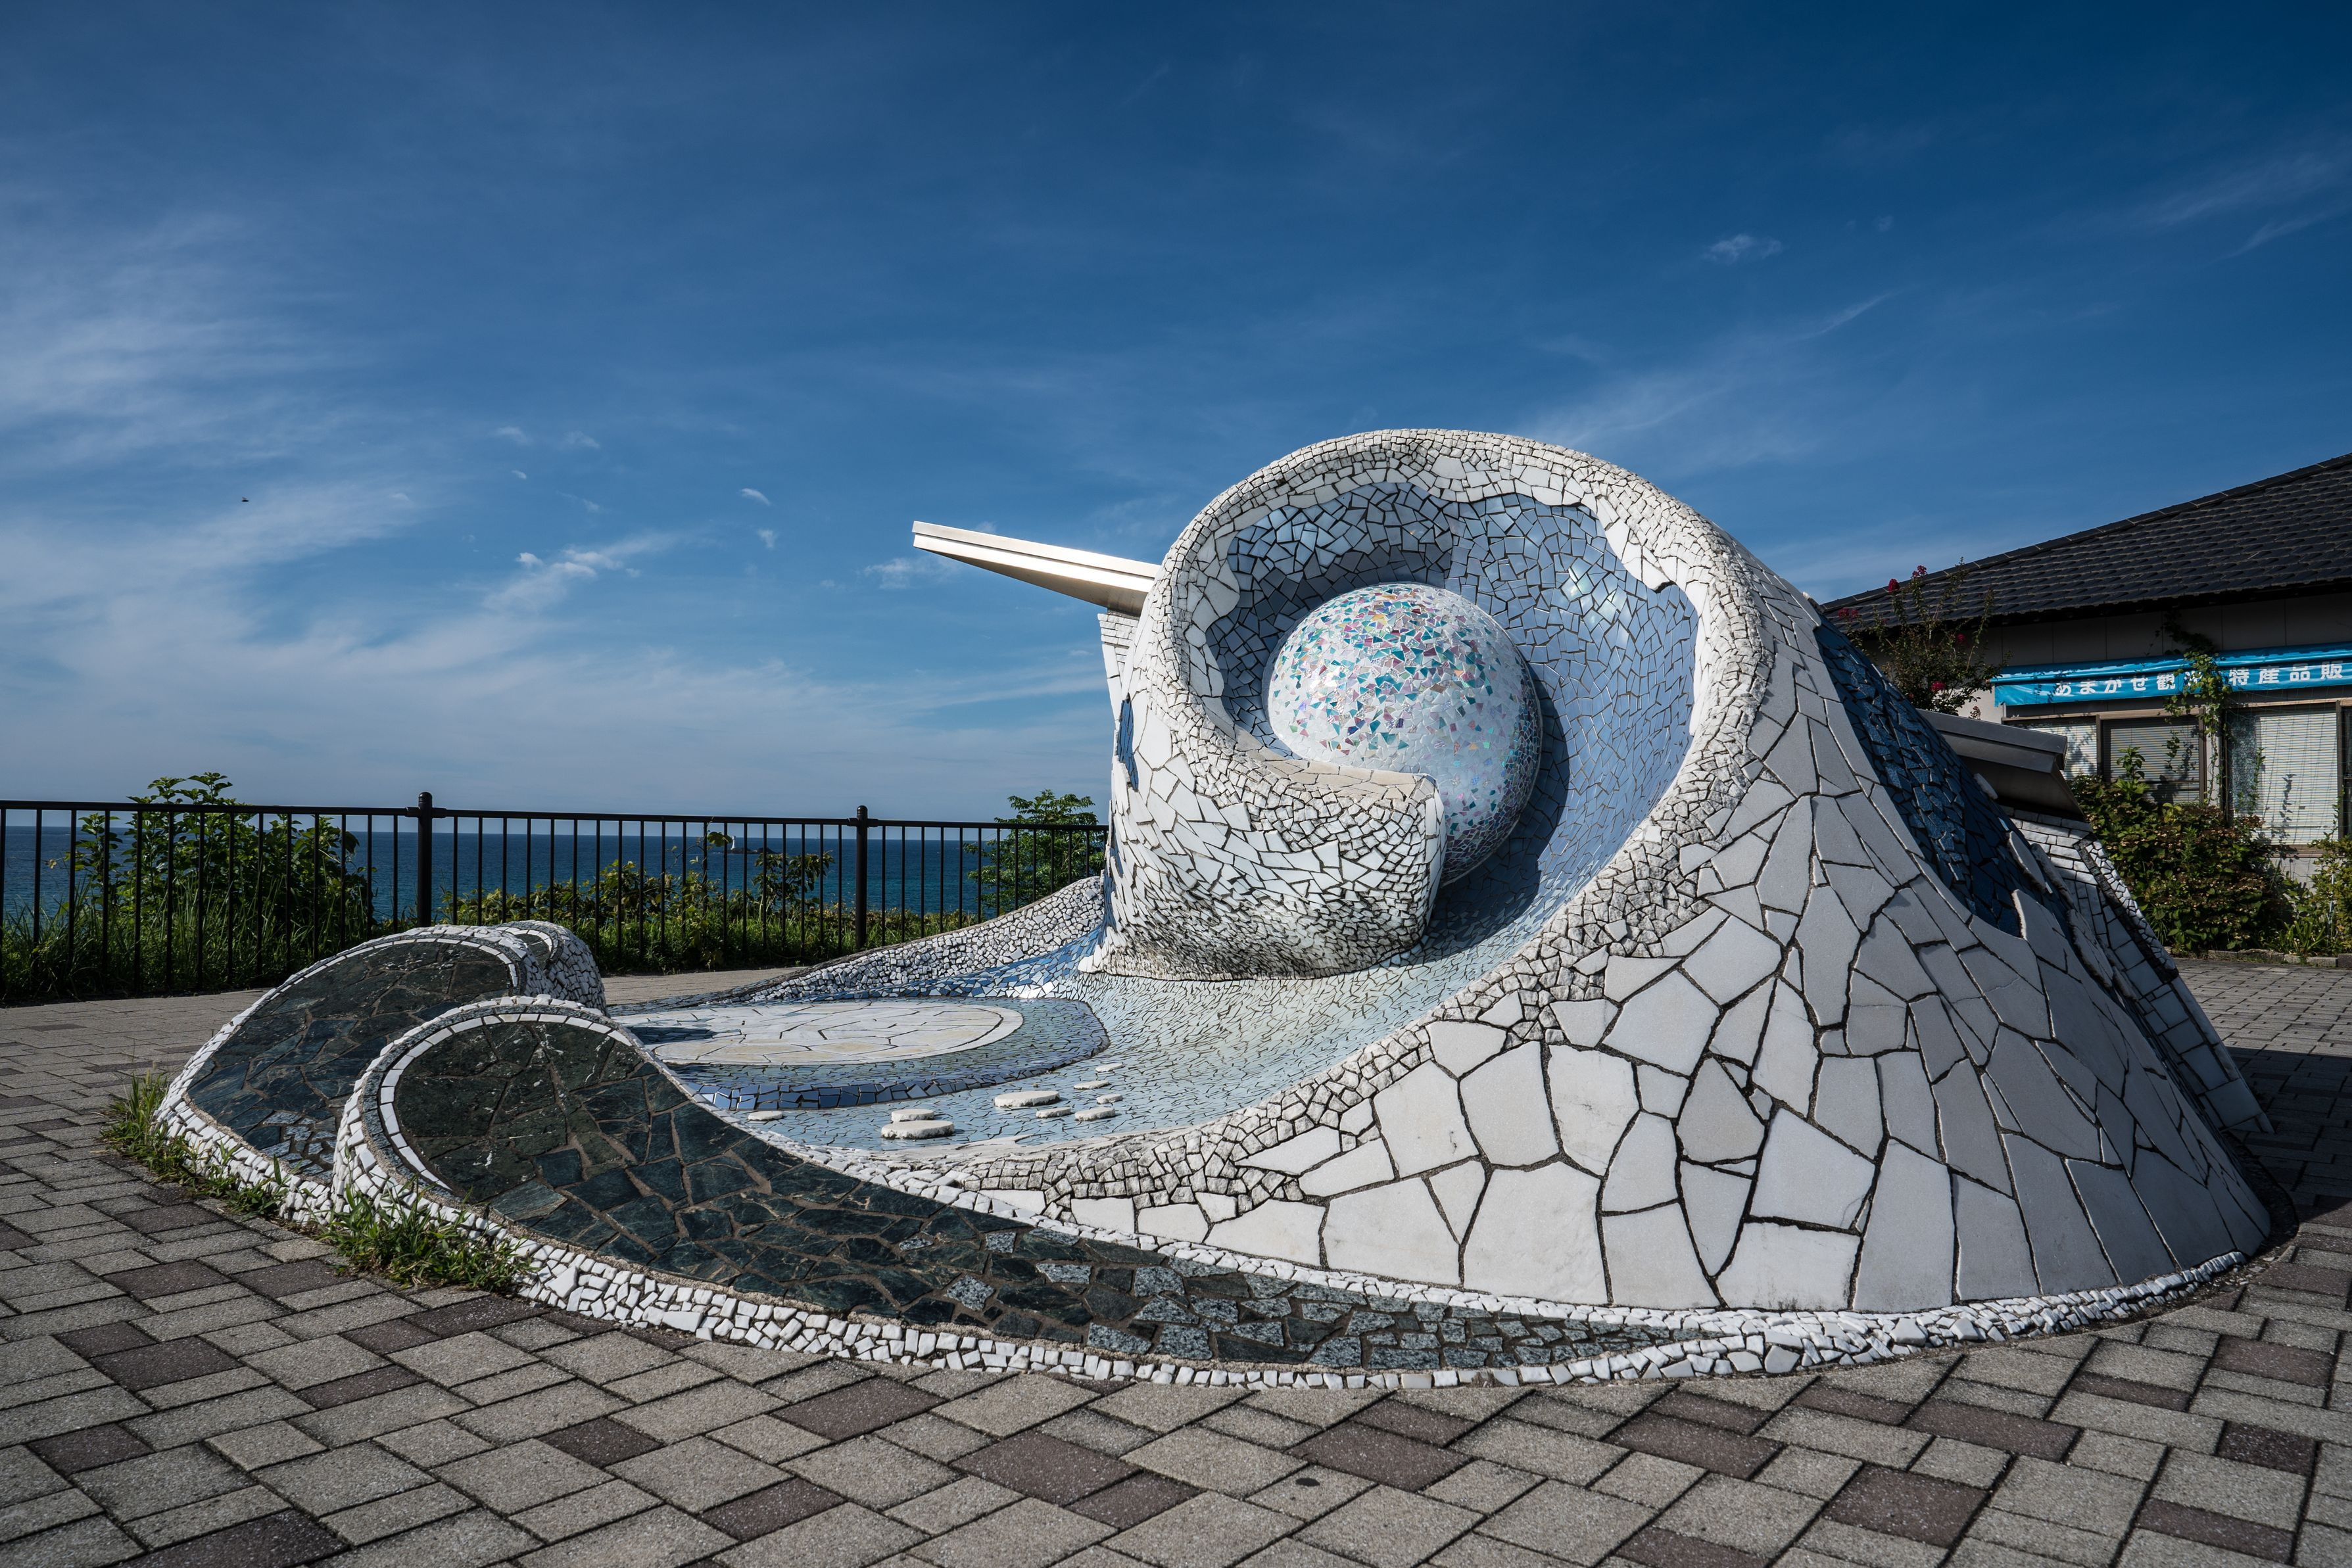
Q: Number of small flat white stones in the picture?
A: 9